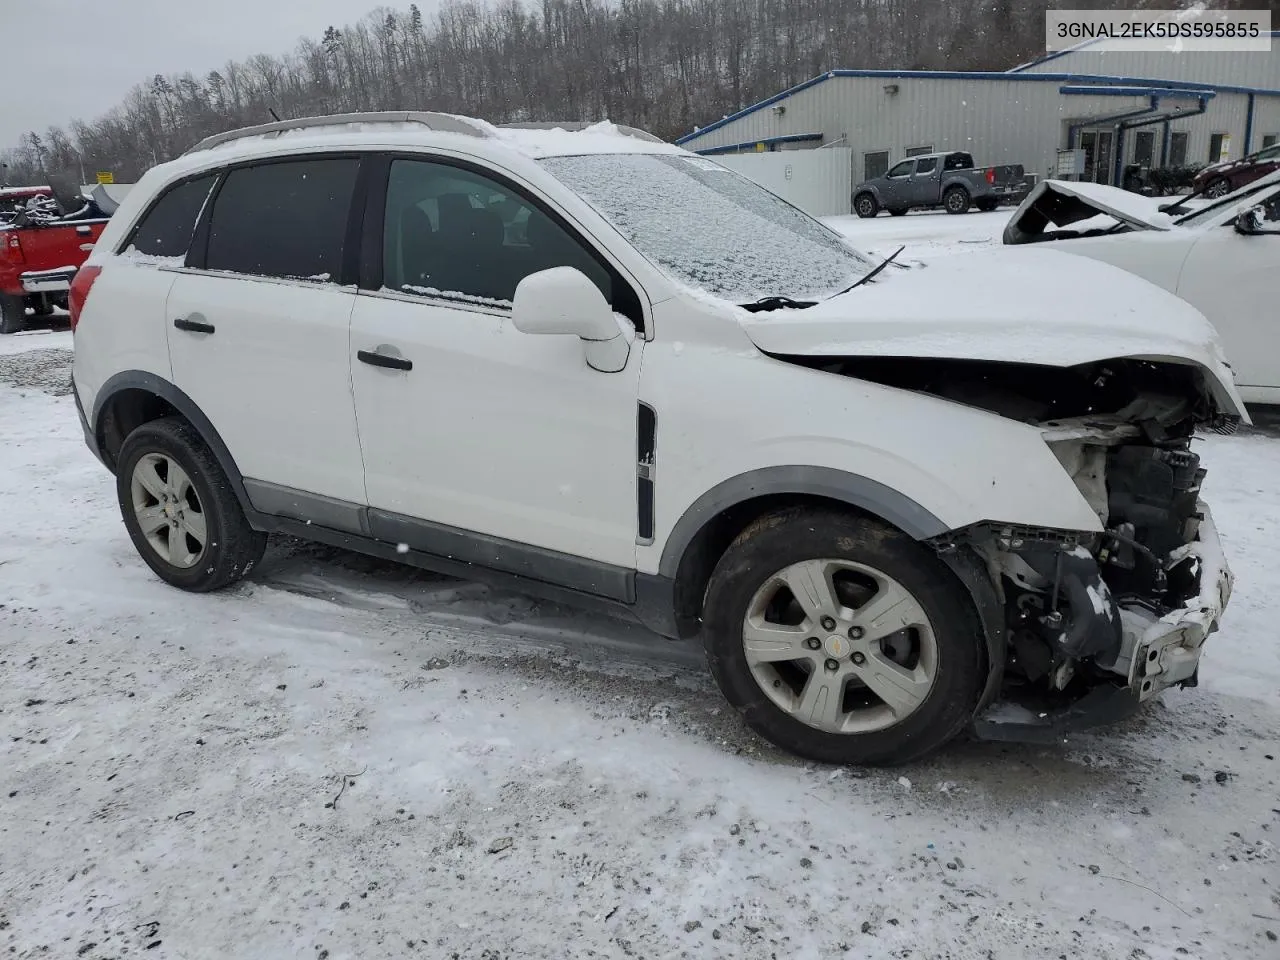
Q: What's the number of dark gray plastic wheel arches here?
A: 2